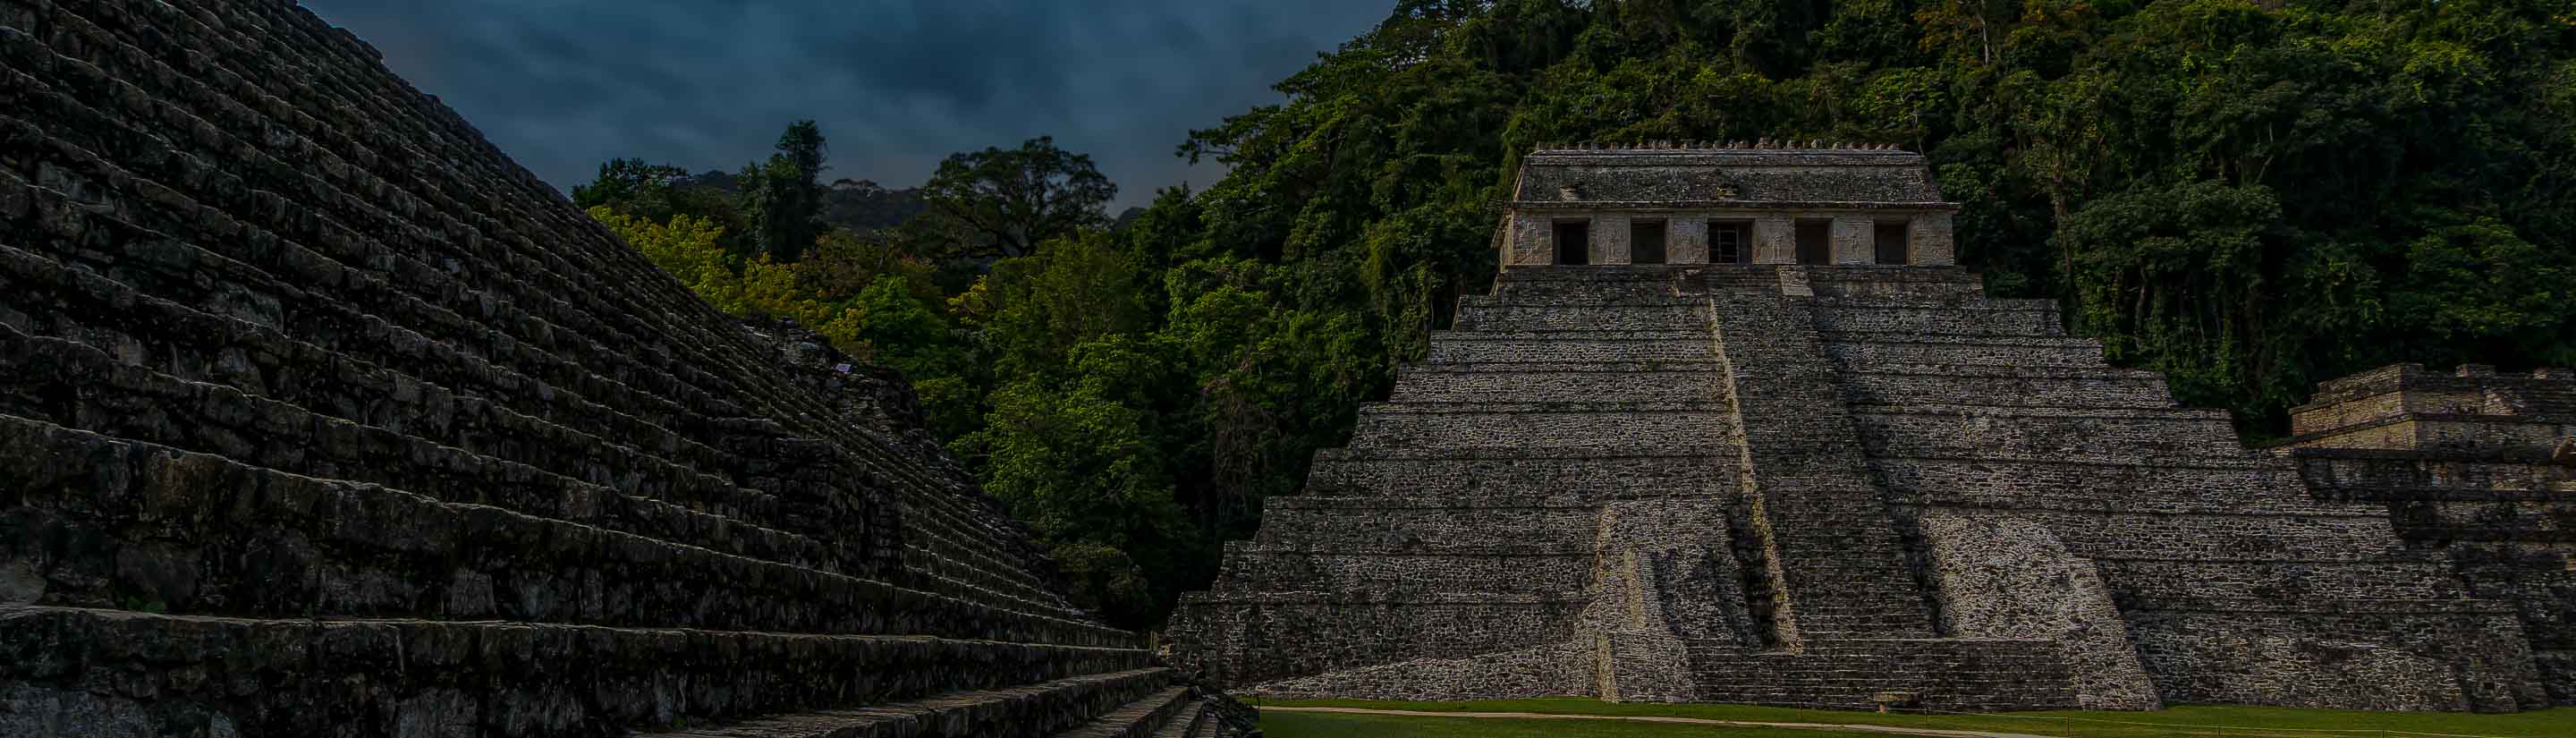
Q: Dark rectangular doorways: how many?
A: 5